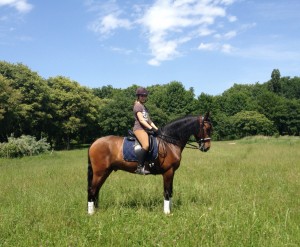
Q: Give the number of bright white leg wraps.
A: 2